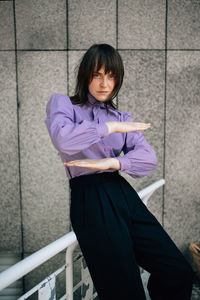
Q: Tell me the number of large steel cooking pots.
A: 0